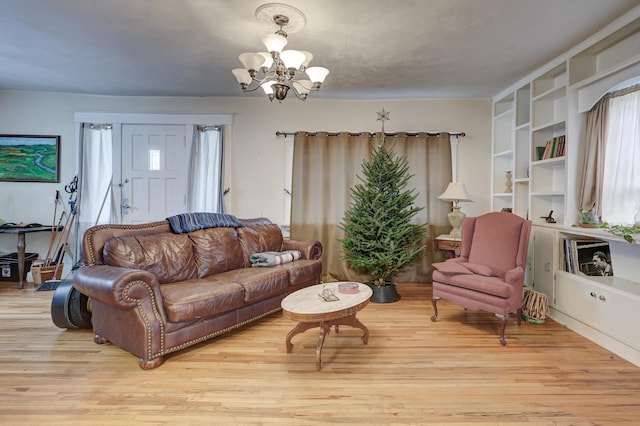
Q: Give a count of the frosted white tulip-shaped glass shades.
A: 9